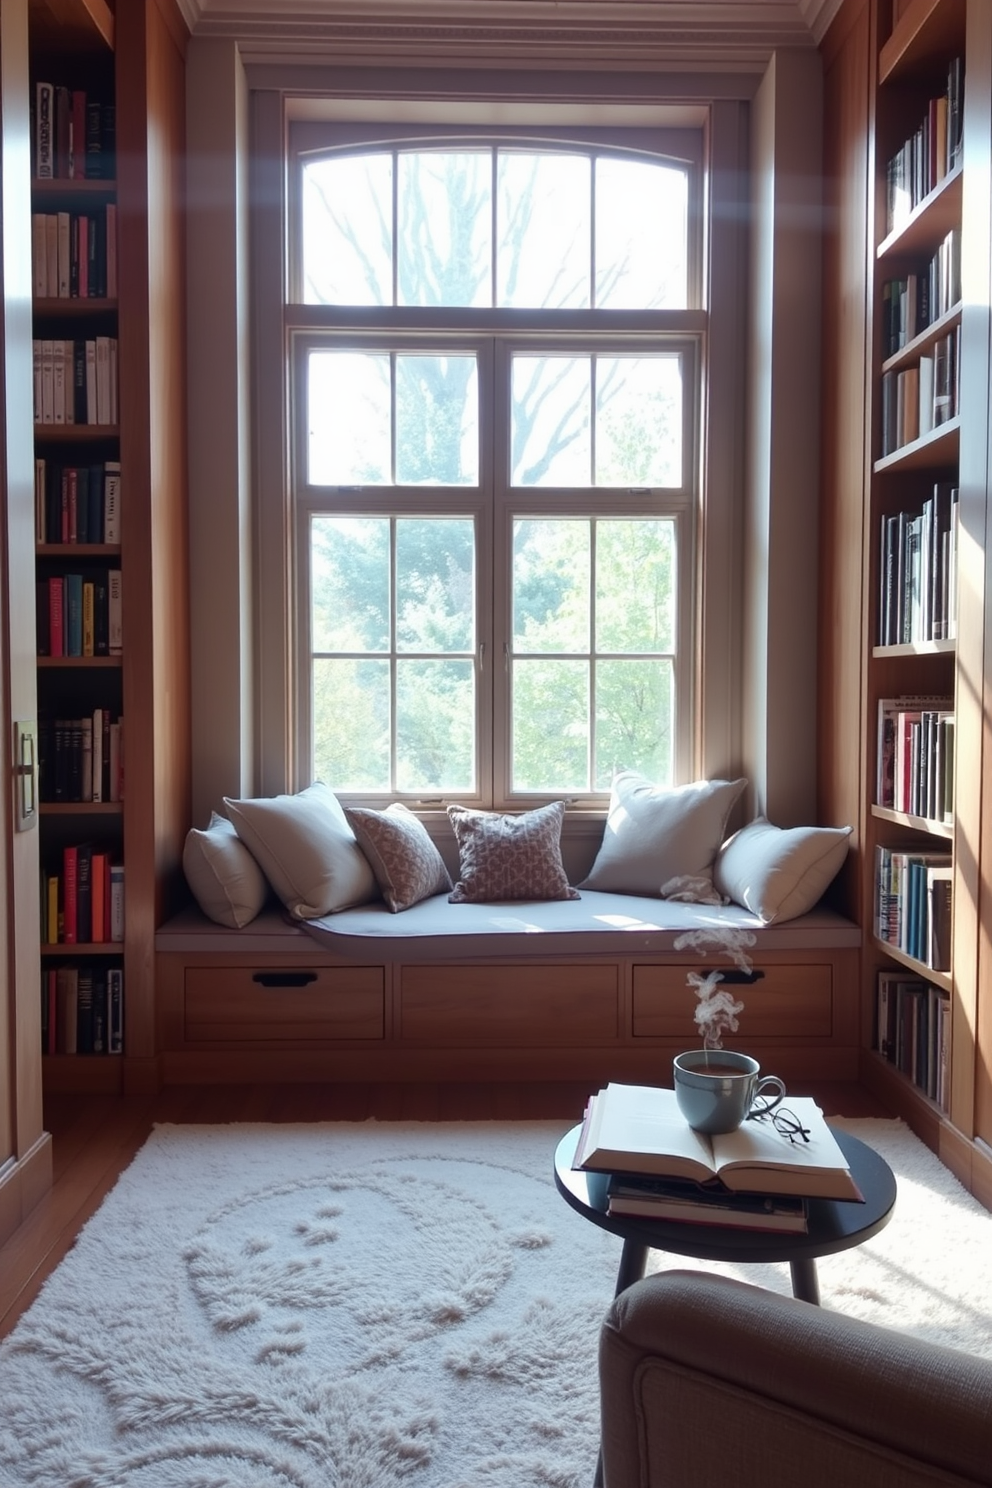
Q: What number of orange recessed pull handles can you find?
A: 0